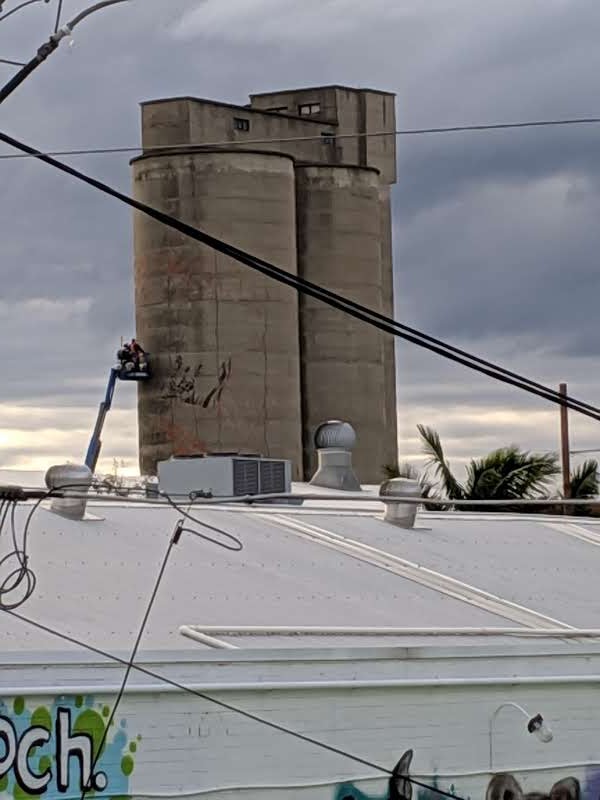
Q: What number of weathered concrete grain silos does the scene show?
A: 2